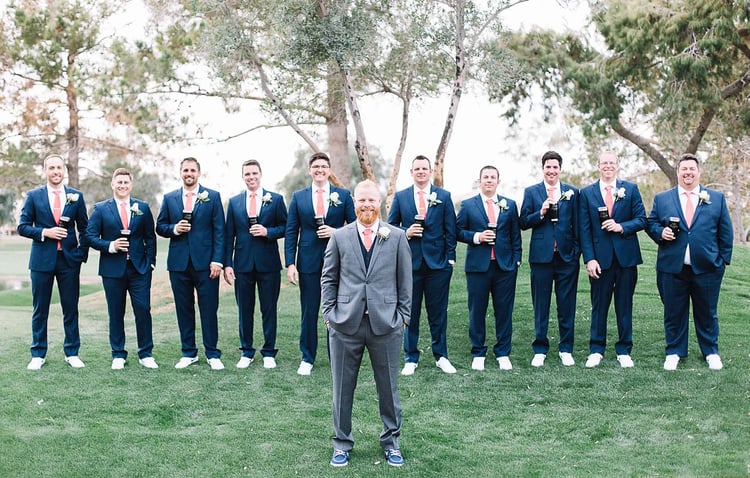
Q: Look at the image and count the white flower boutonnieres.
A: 11